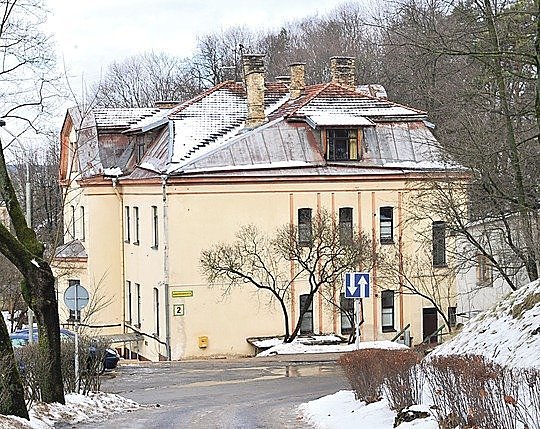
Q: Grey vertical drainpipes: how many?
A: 1